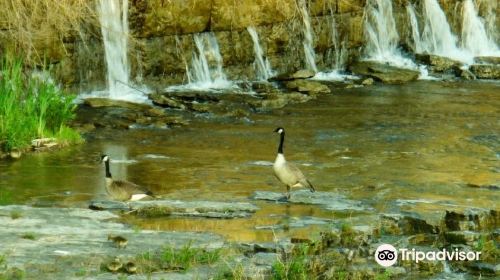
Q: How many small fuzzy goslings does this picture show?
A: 3